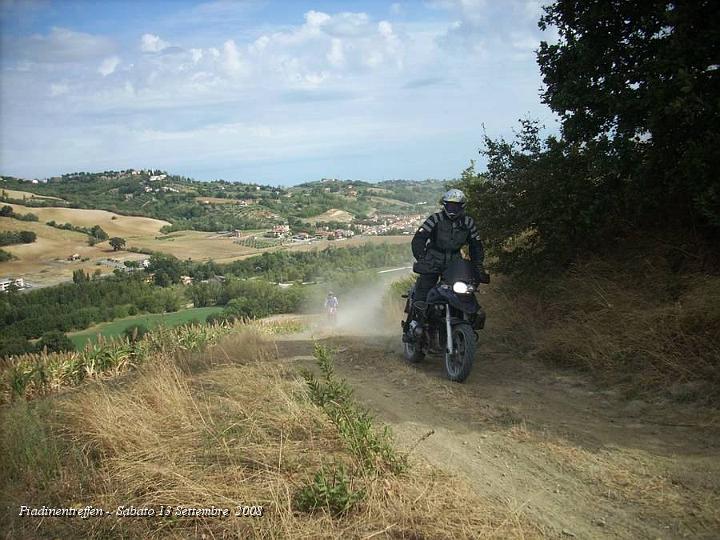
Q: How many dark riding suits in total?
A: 1